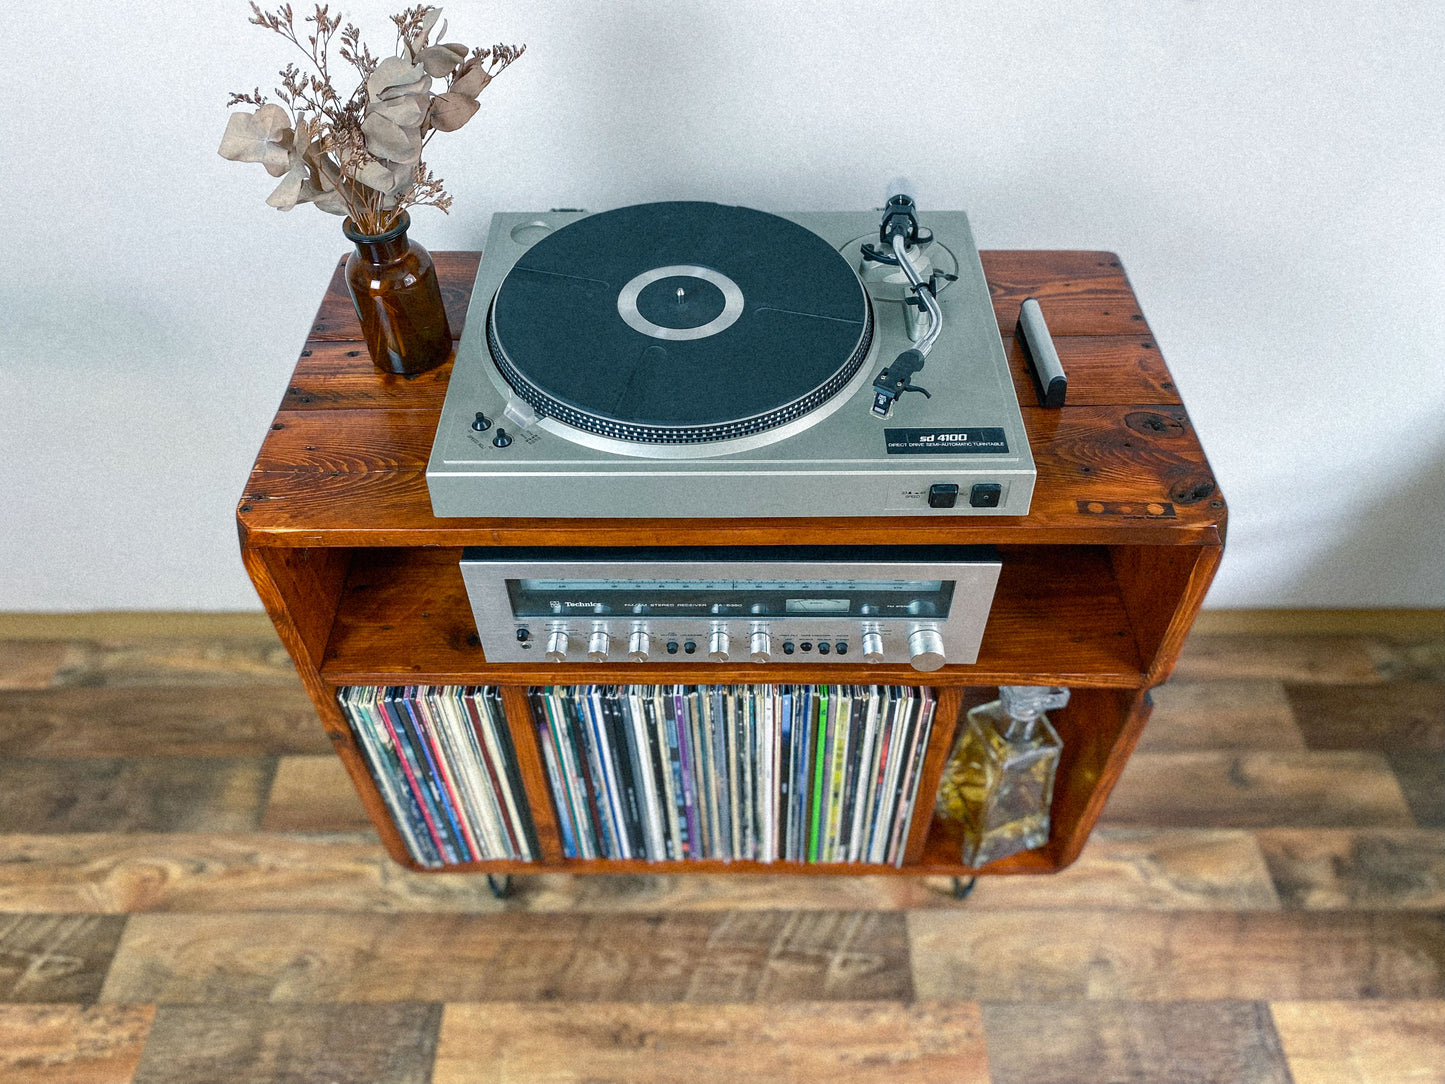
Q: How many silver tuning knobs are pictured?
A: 7